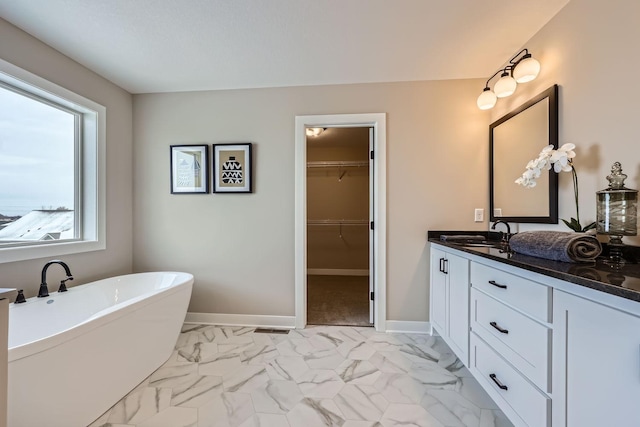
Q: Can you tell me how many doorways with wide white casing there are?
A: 1